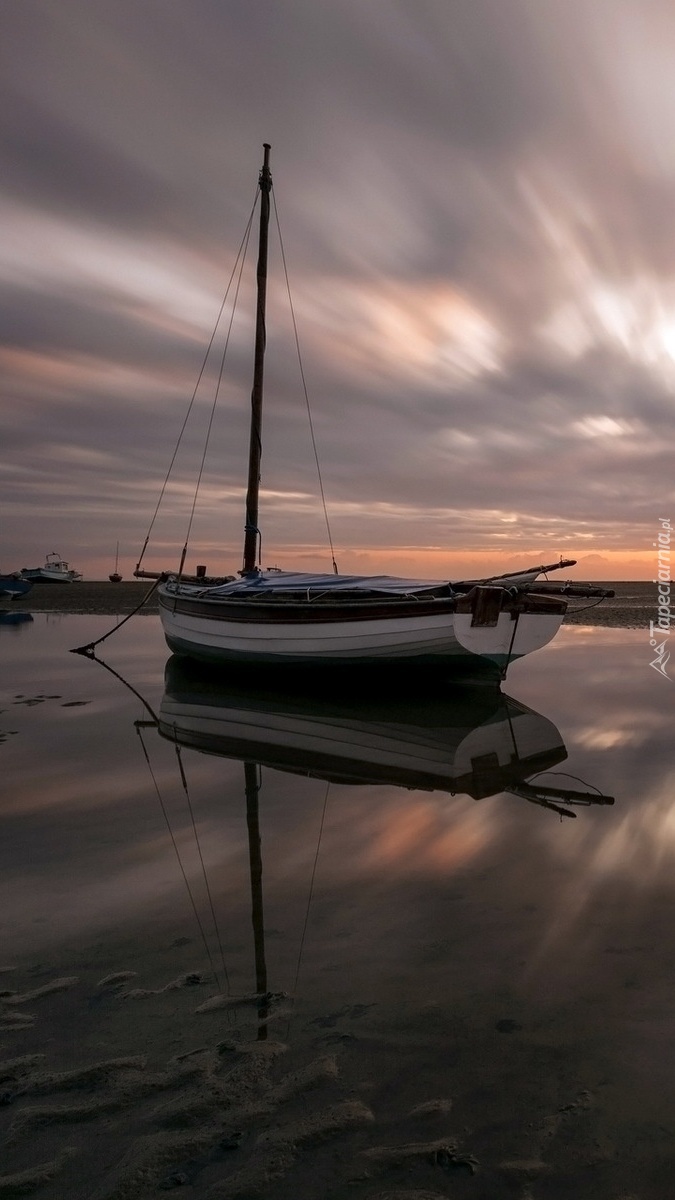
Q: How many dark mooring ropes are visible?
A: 1